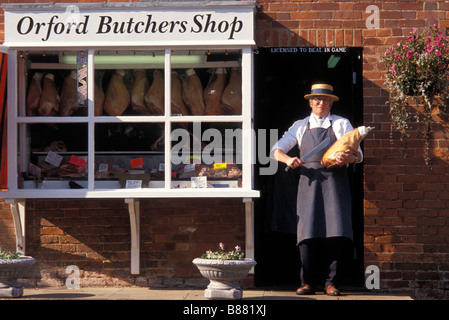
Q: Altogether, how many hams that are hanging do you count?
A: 11